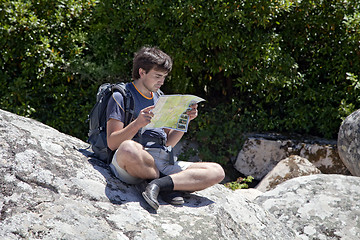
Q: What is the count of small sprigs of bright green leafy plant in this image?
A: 1